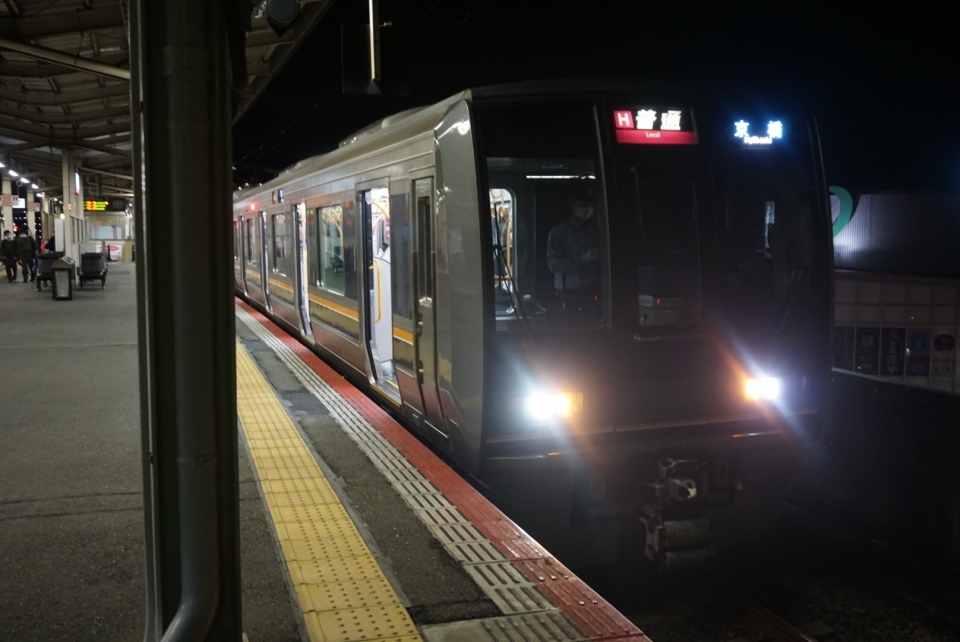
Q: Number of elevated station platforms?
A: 1